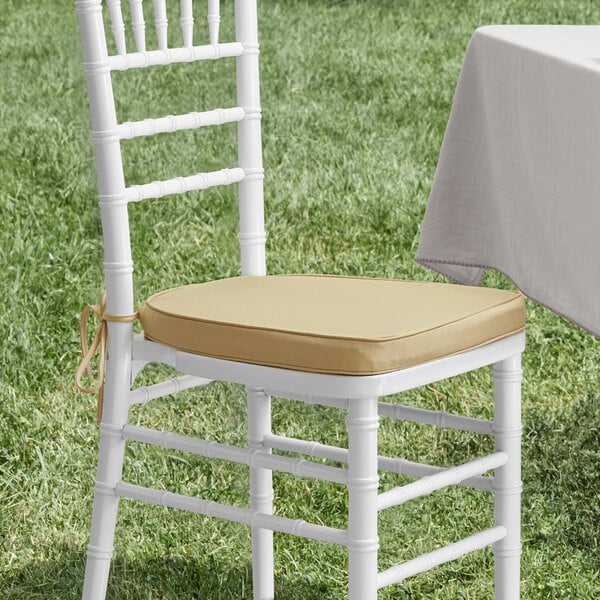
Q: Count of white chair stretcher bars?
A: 7